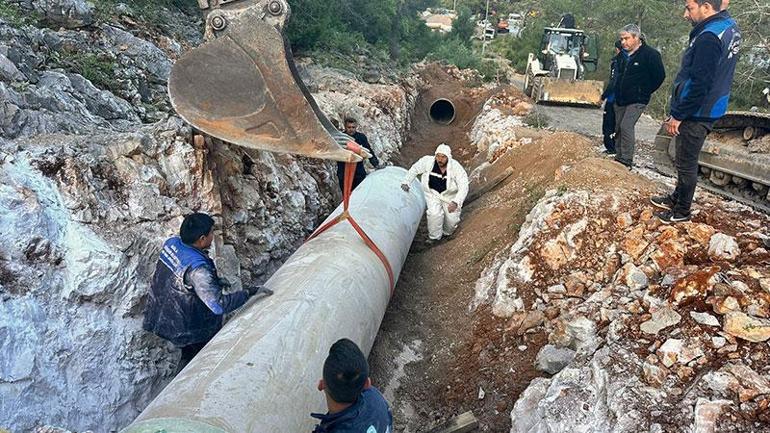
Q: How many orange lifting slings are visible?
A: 1